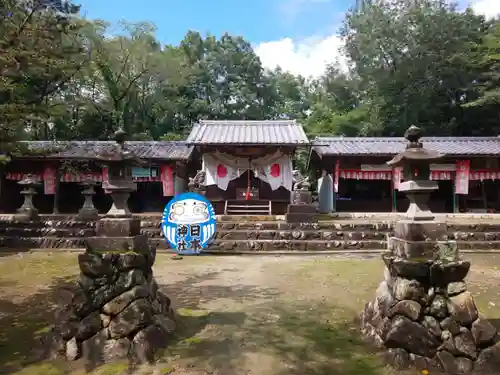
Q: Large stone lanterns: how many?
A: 2